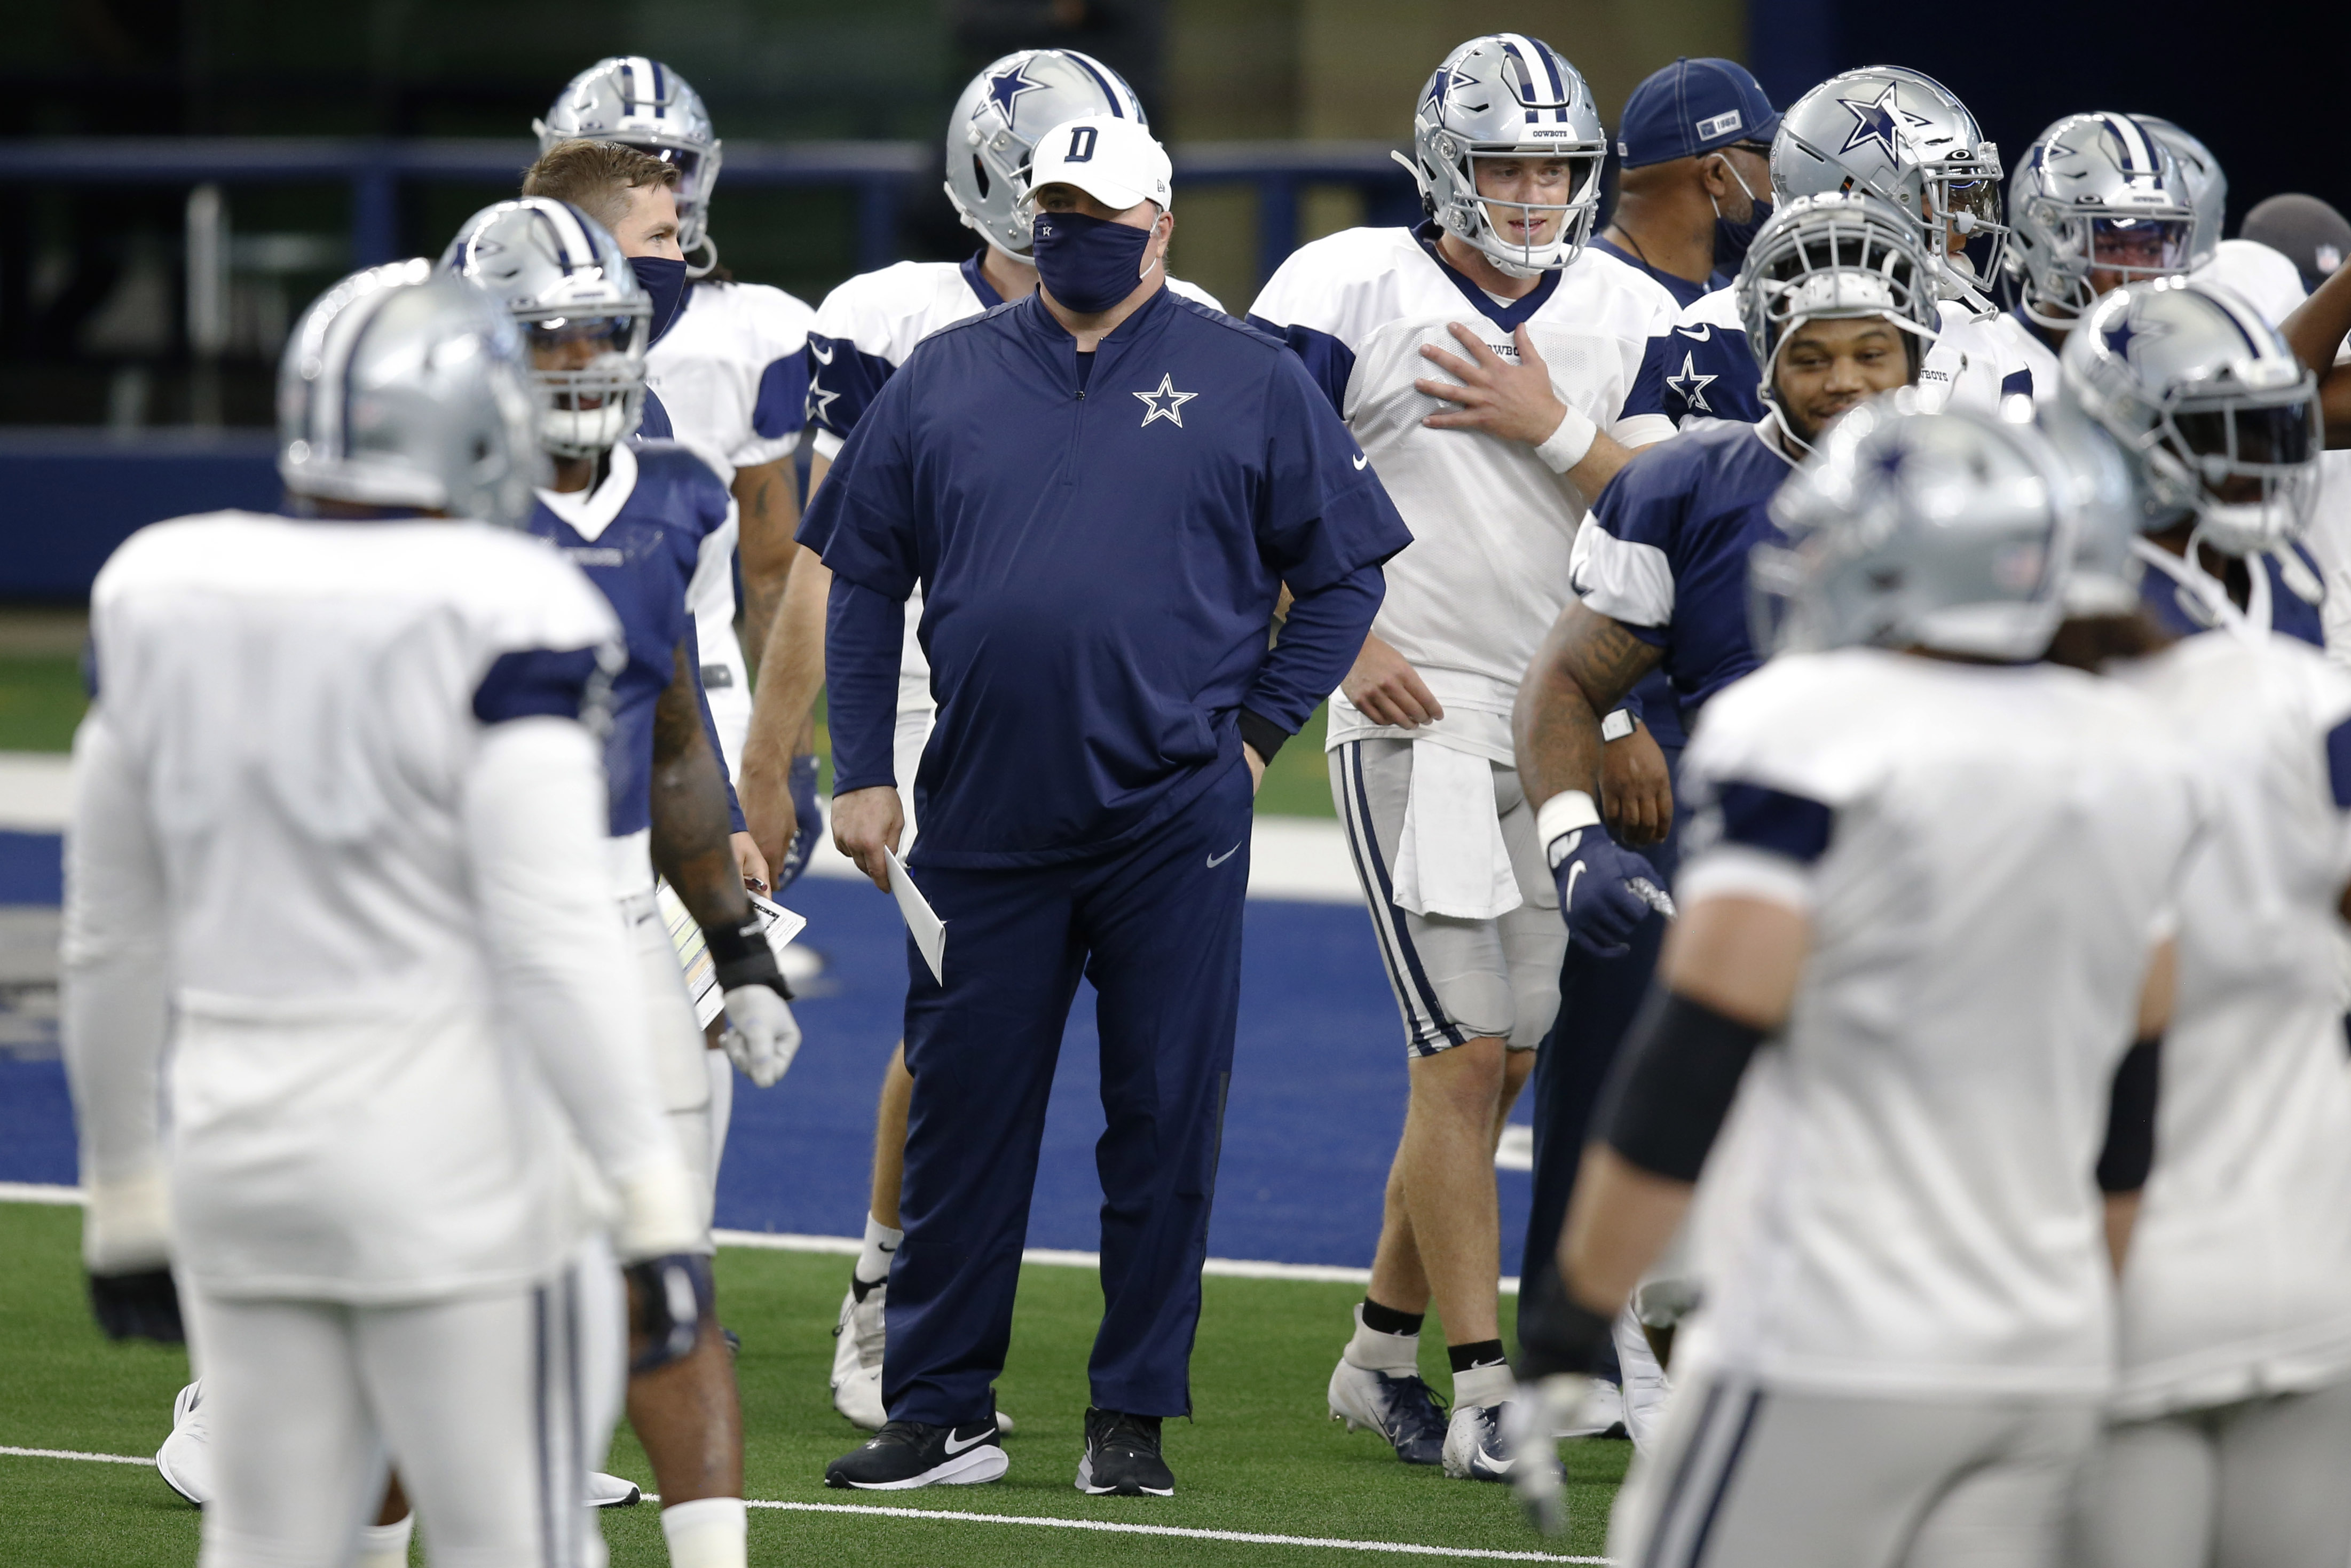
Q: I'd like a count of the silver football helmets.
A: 12